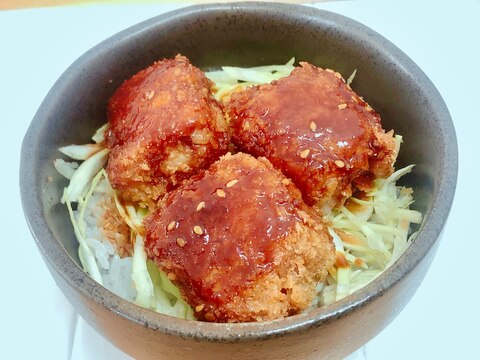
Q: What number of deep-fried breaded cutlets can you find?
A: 3